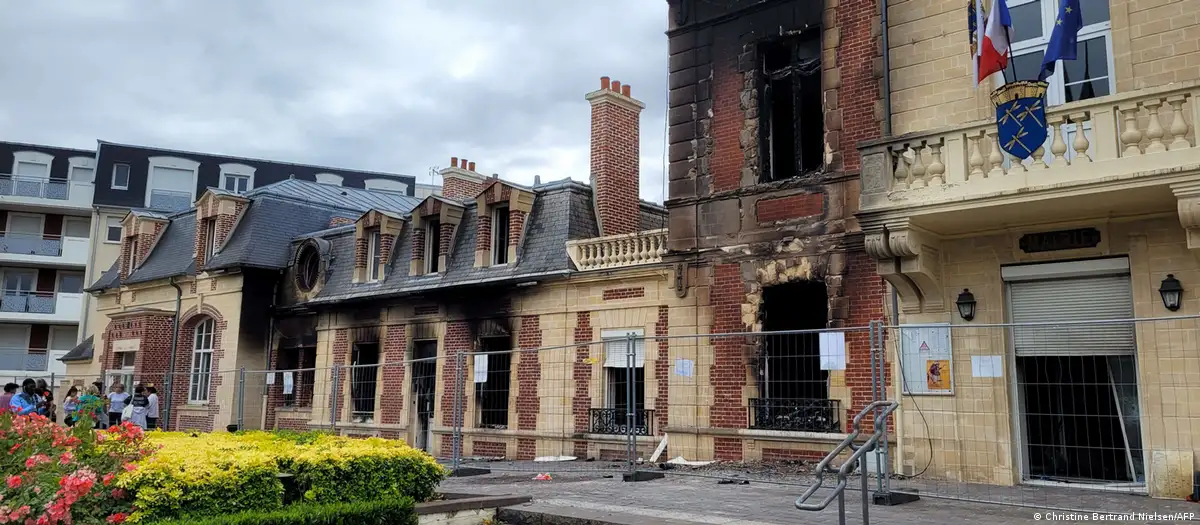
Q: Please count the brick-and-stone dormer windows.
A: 5